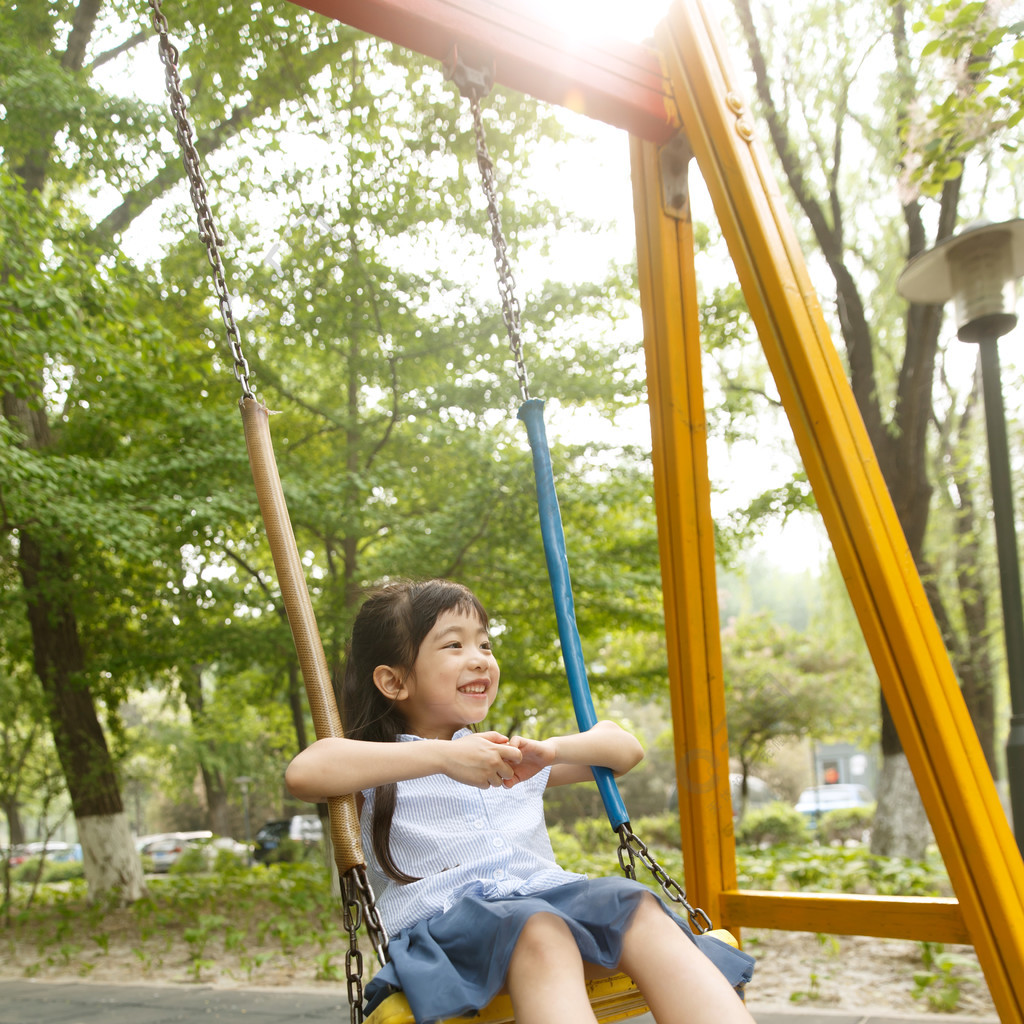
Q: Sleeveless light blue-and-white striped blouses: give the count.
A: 1